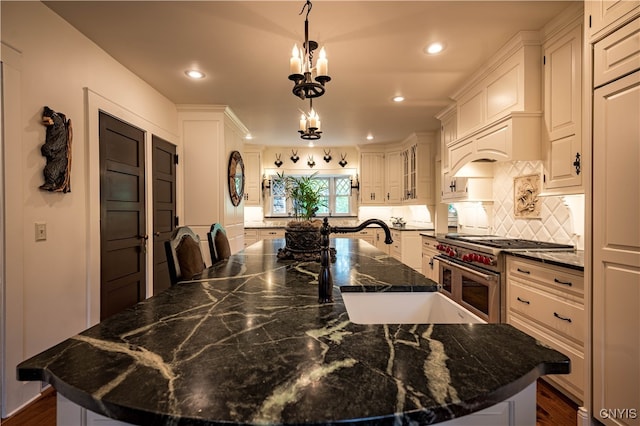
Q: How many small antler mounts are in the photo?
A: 5